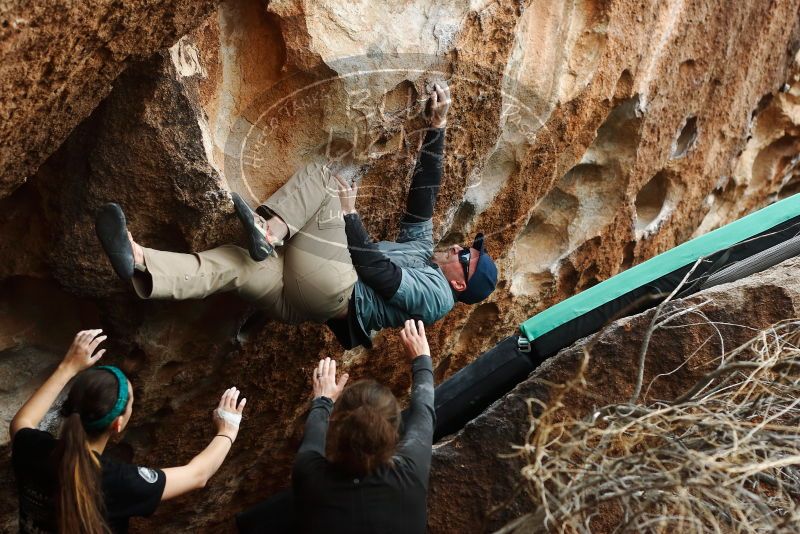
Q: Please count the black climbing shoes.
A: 2